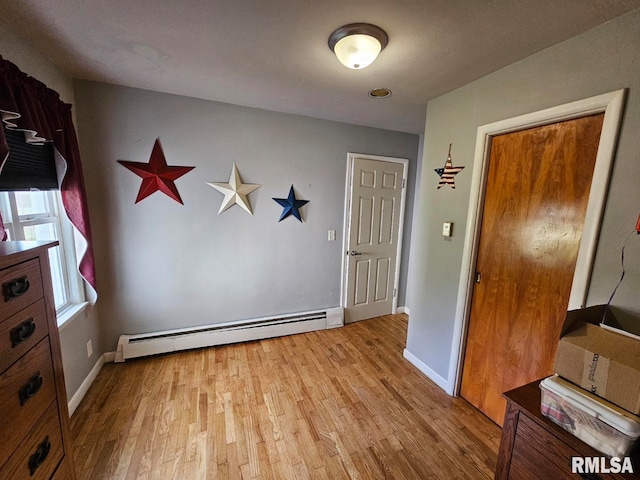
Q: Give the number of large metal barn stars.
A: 3